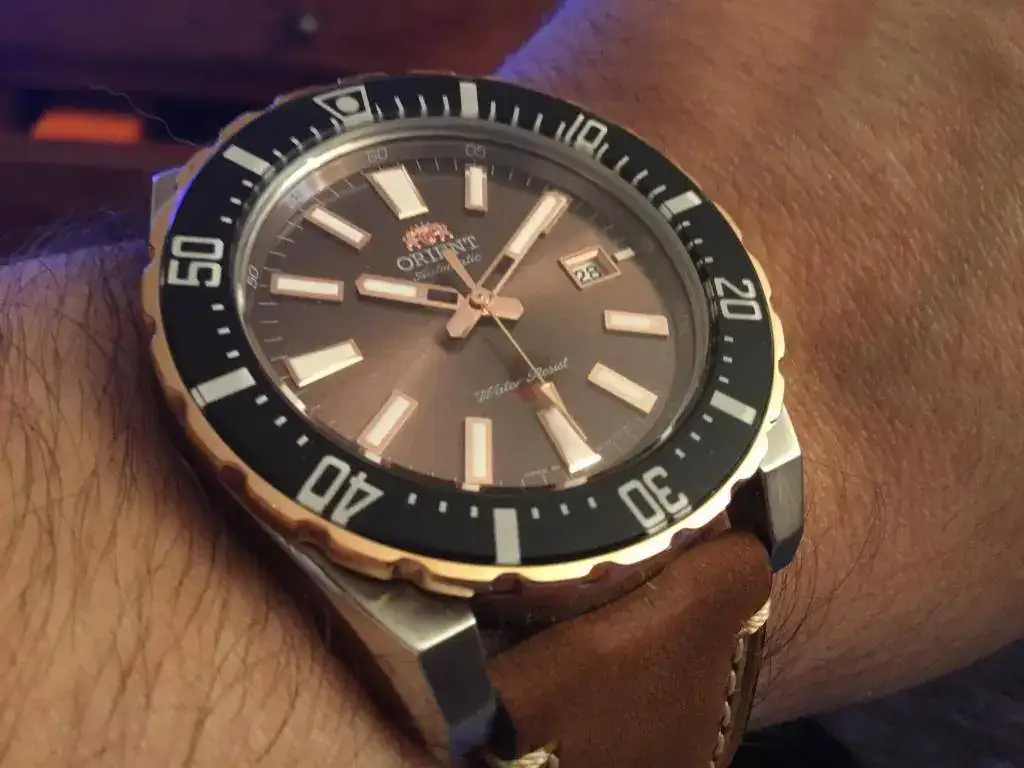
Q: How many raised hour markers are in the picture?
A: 11